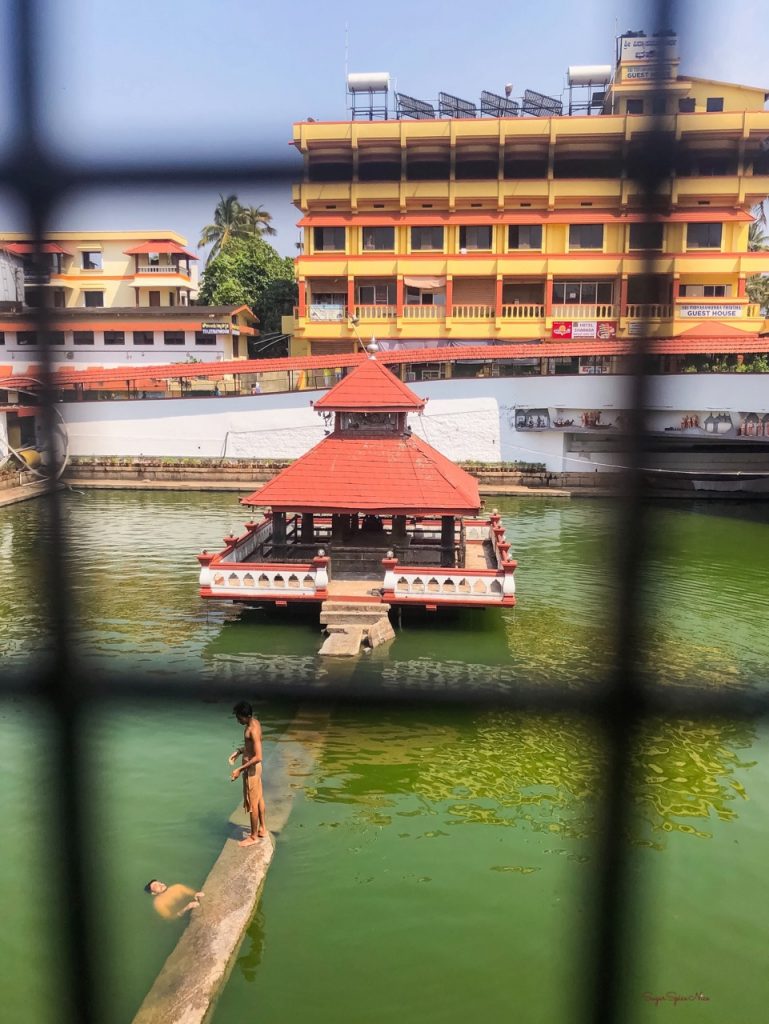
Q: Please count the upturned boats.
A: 0